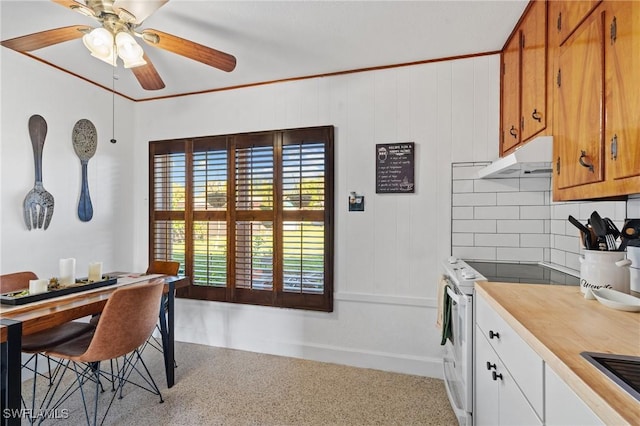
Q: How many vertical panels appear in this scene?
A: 4